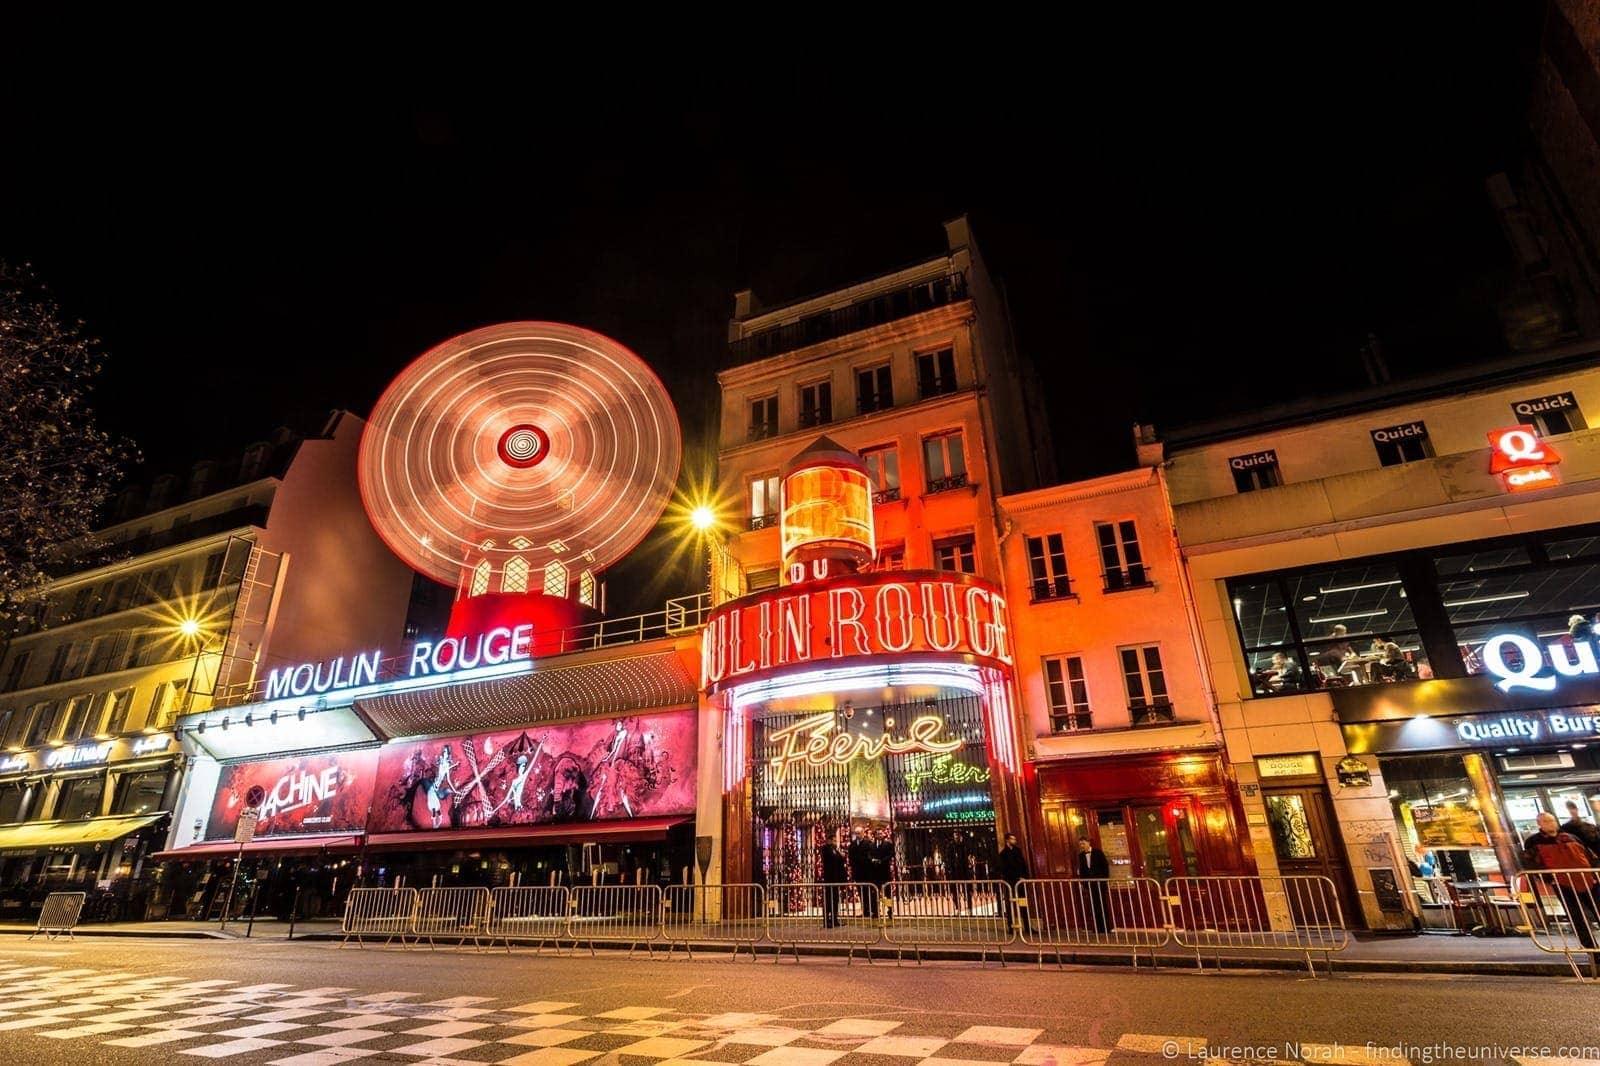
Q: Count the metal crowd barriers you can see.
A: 11